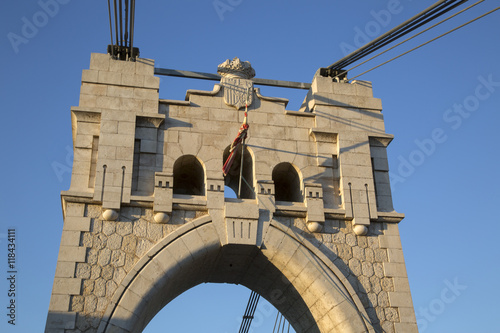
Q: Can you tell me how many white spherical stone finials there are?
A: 4